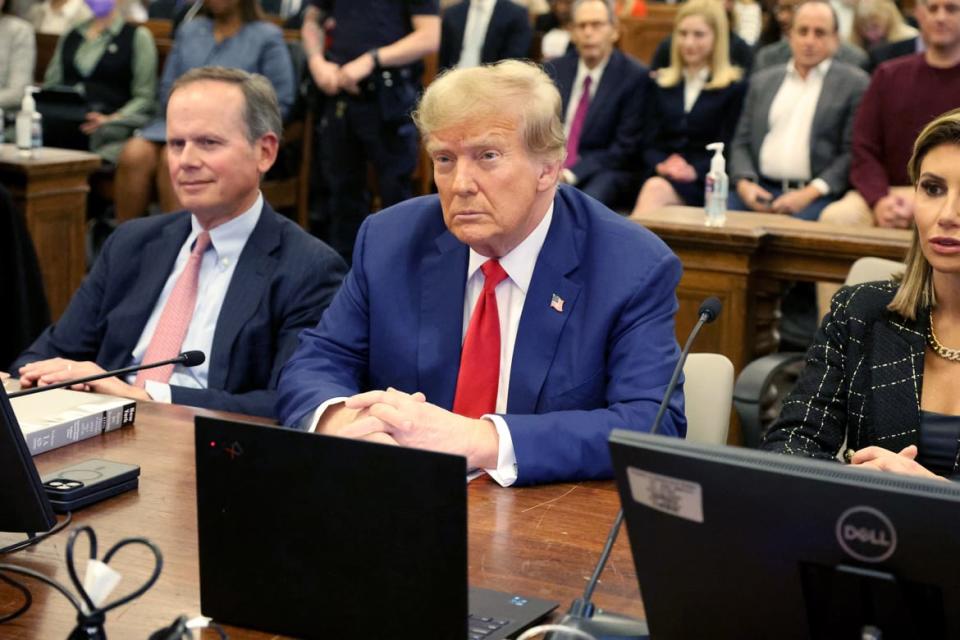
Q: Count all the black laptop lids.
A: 1